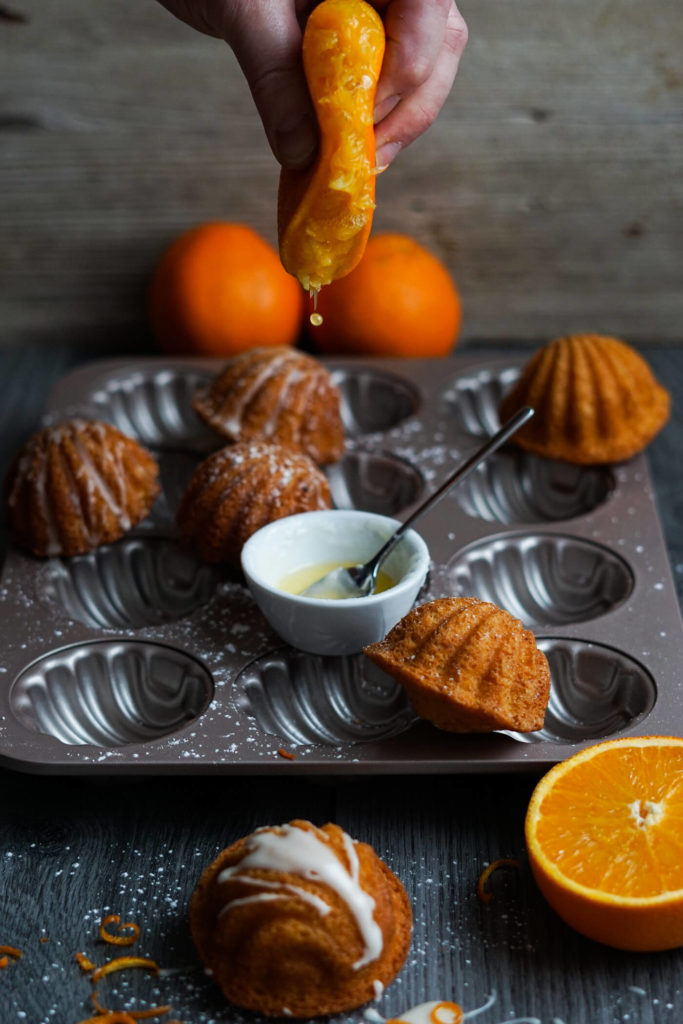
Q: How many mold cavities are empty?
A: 11